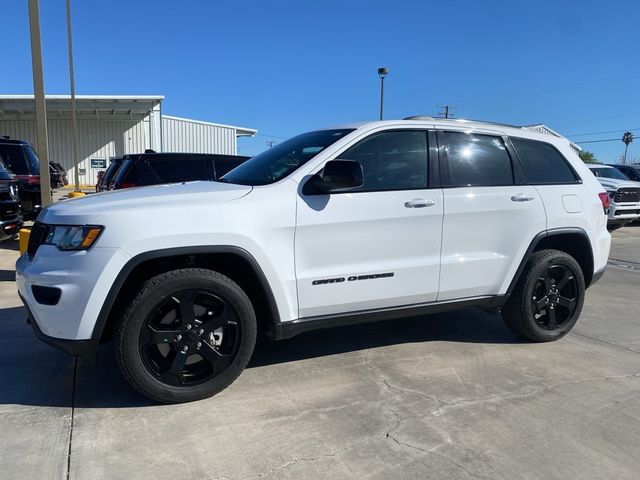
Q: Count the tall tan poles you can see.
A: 2